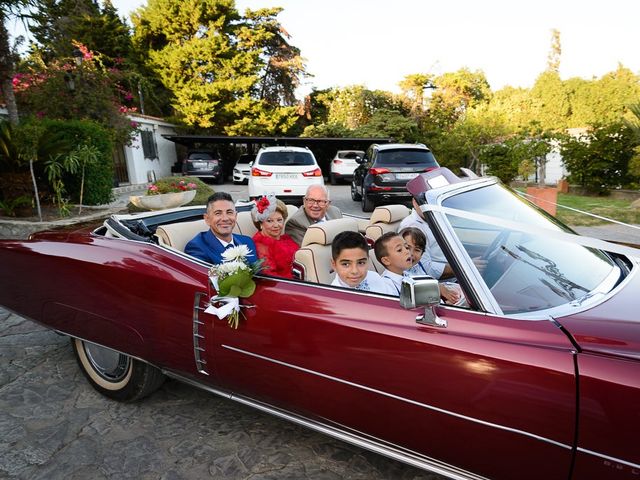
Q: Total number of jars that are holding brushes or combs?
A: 0